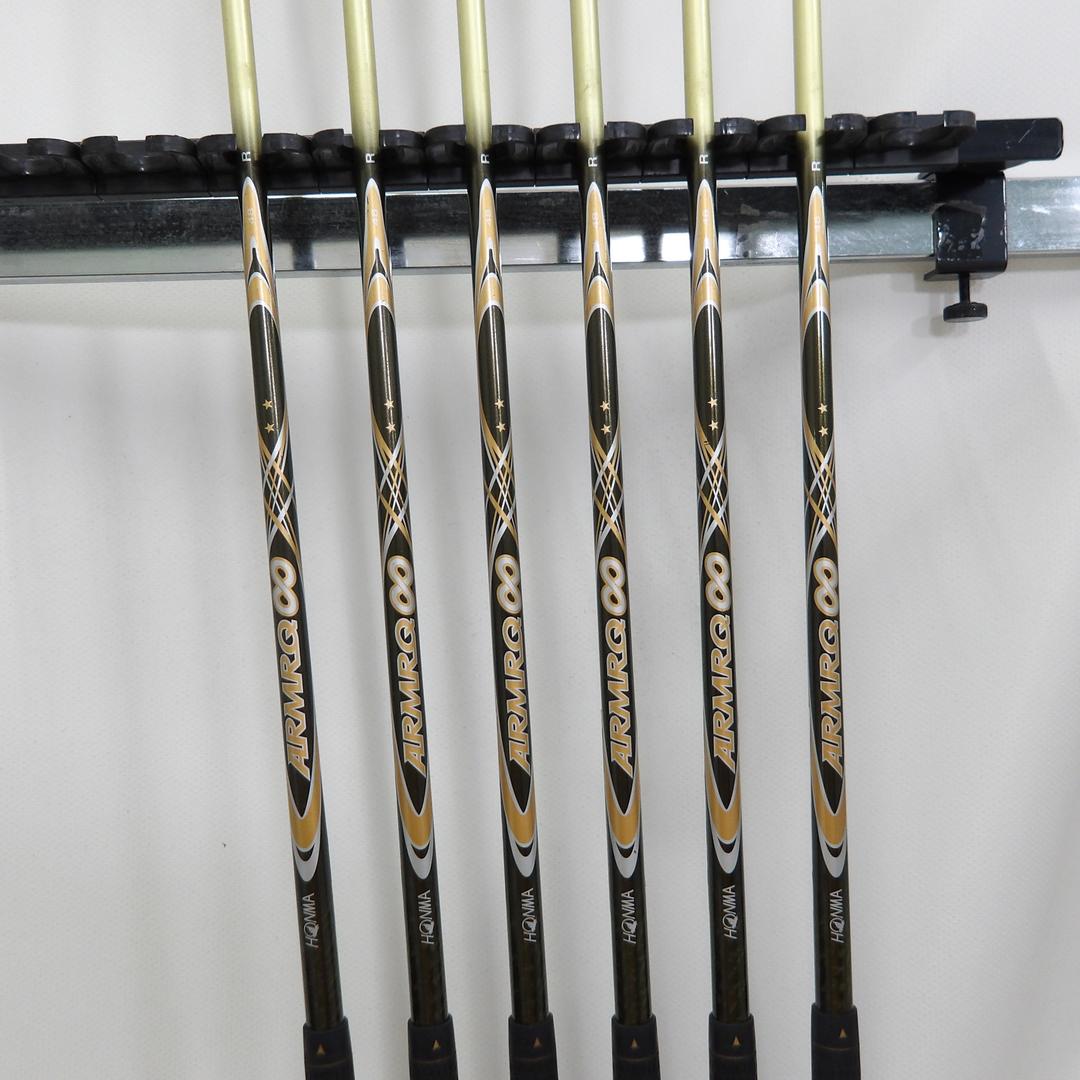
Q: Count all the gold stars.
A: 12